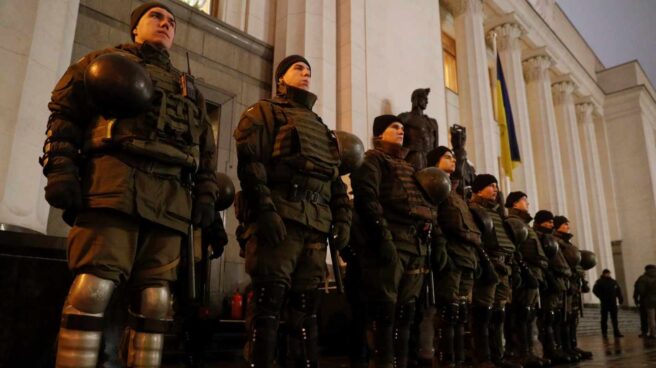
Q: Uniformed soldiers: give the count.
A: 8